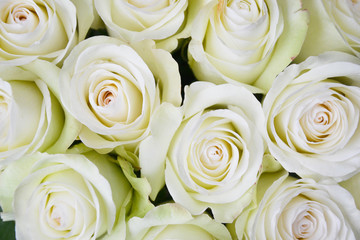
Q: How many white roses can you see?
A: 11